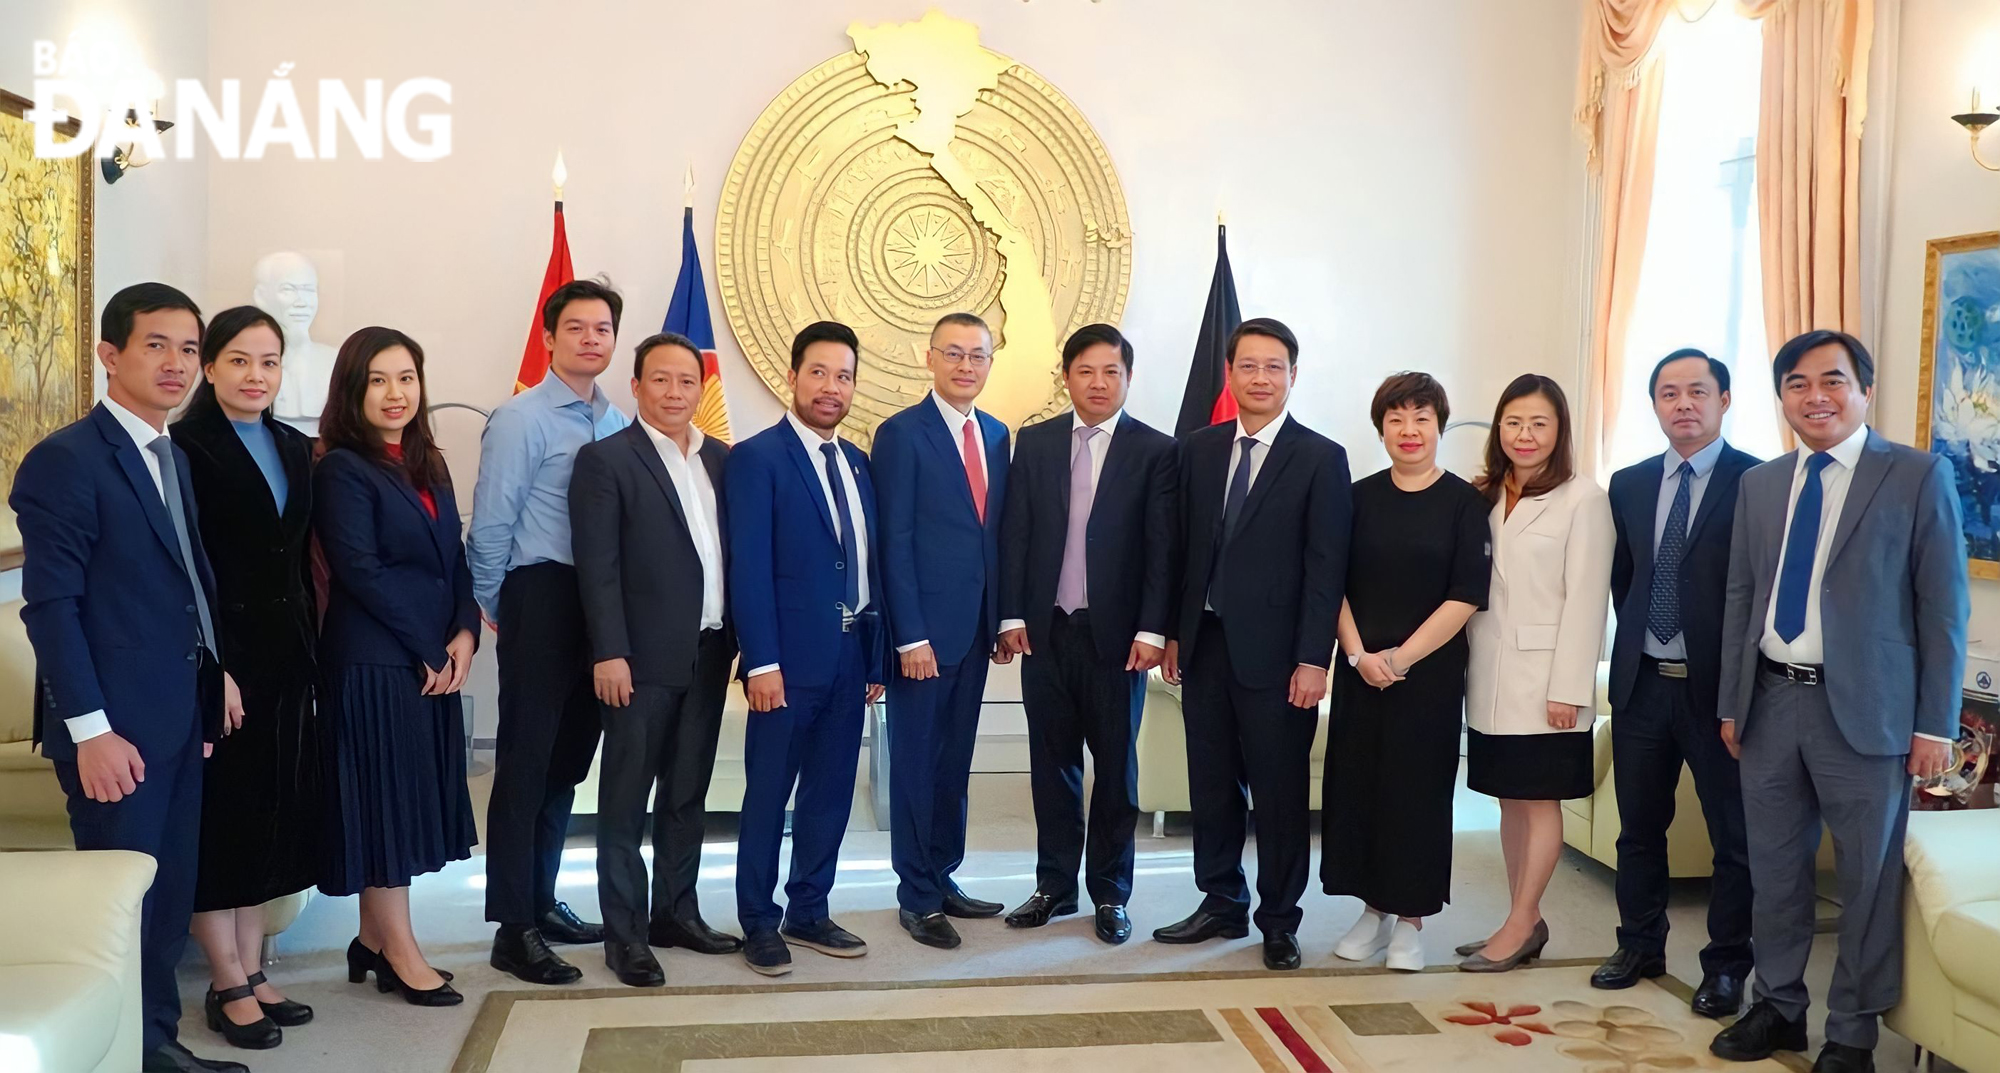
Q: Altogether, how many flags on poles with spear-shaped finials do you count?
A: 3